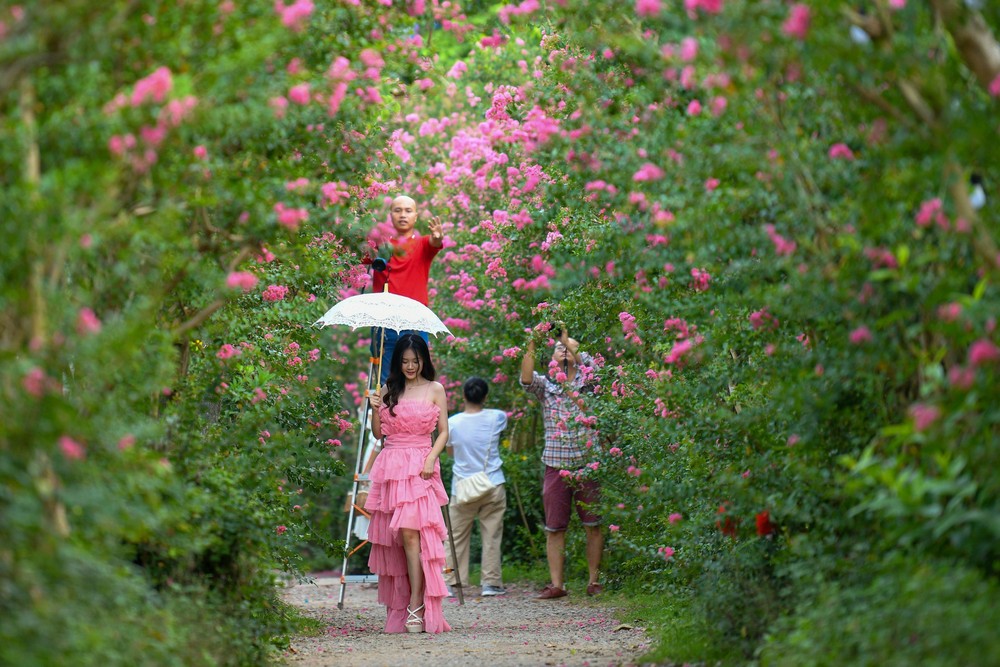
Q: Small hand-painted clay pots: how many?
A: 0